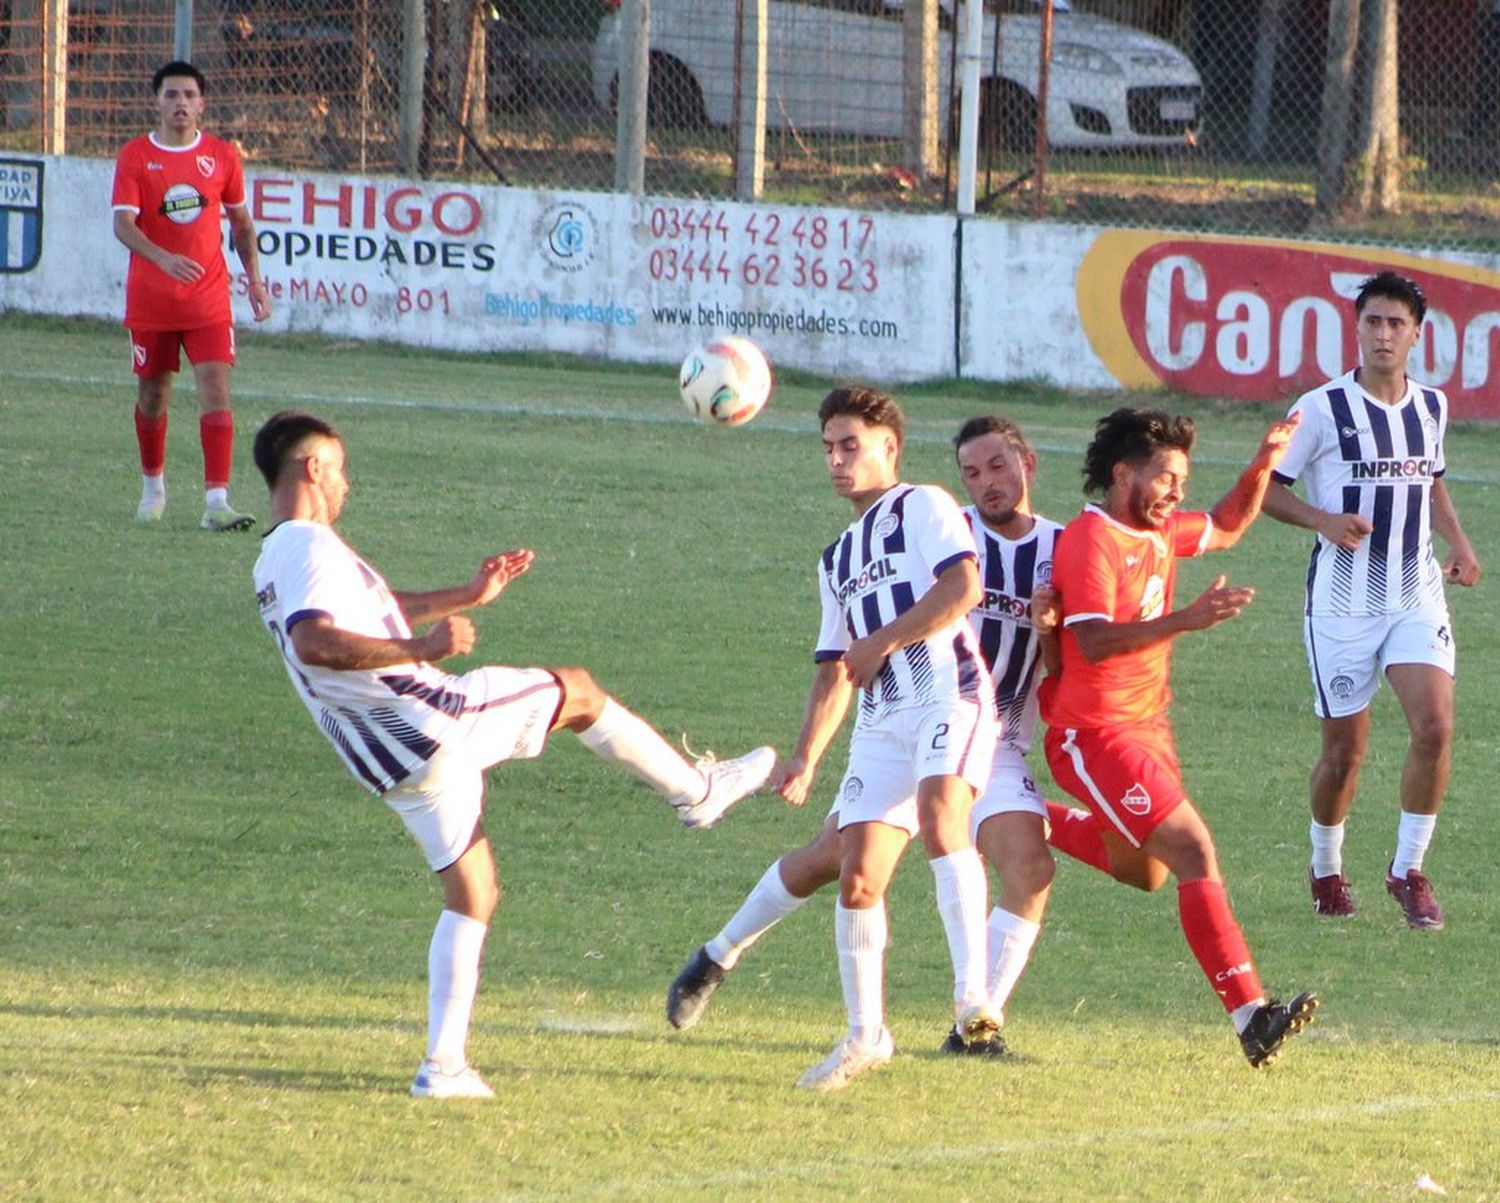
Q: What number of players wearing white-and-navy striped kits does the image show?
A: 4